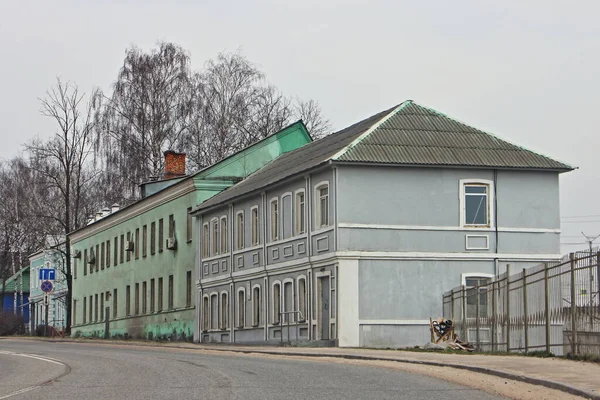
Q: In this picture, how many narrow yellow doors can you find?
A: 0